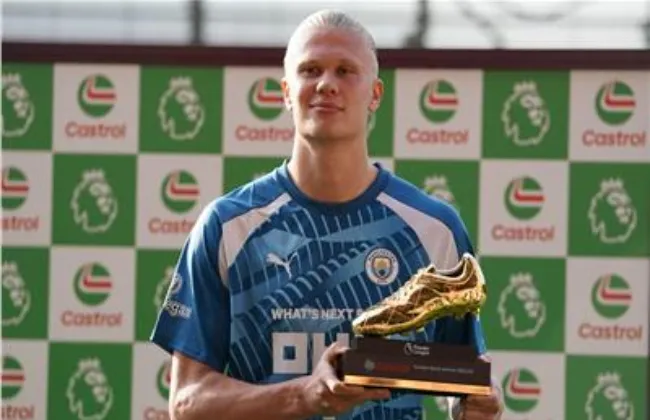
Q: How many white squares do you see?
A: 12